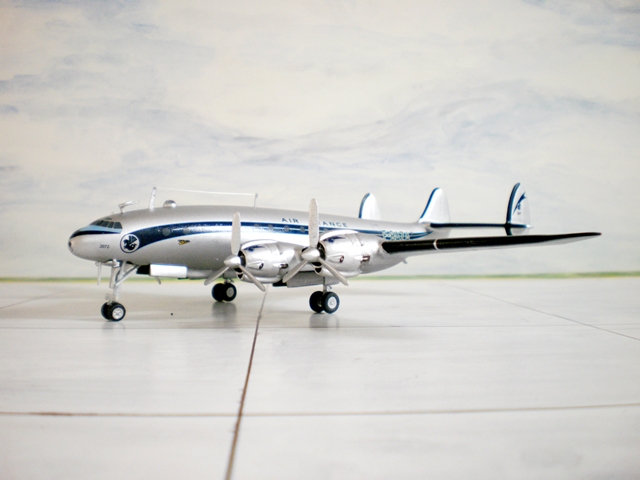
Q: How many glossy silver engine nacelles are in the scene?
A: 2